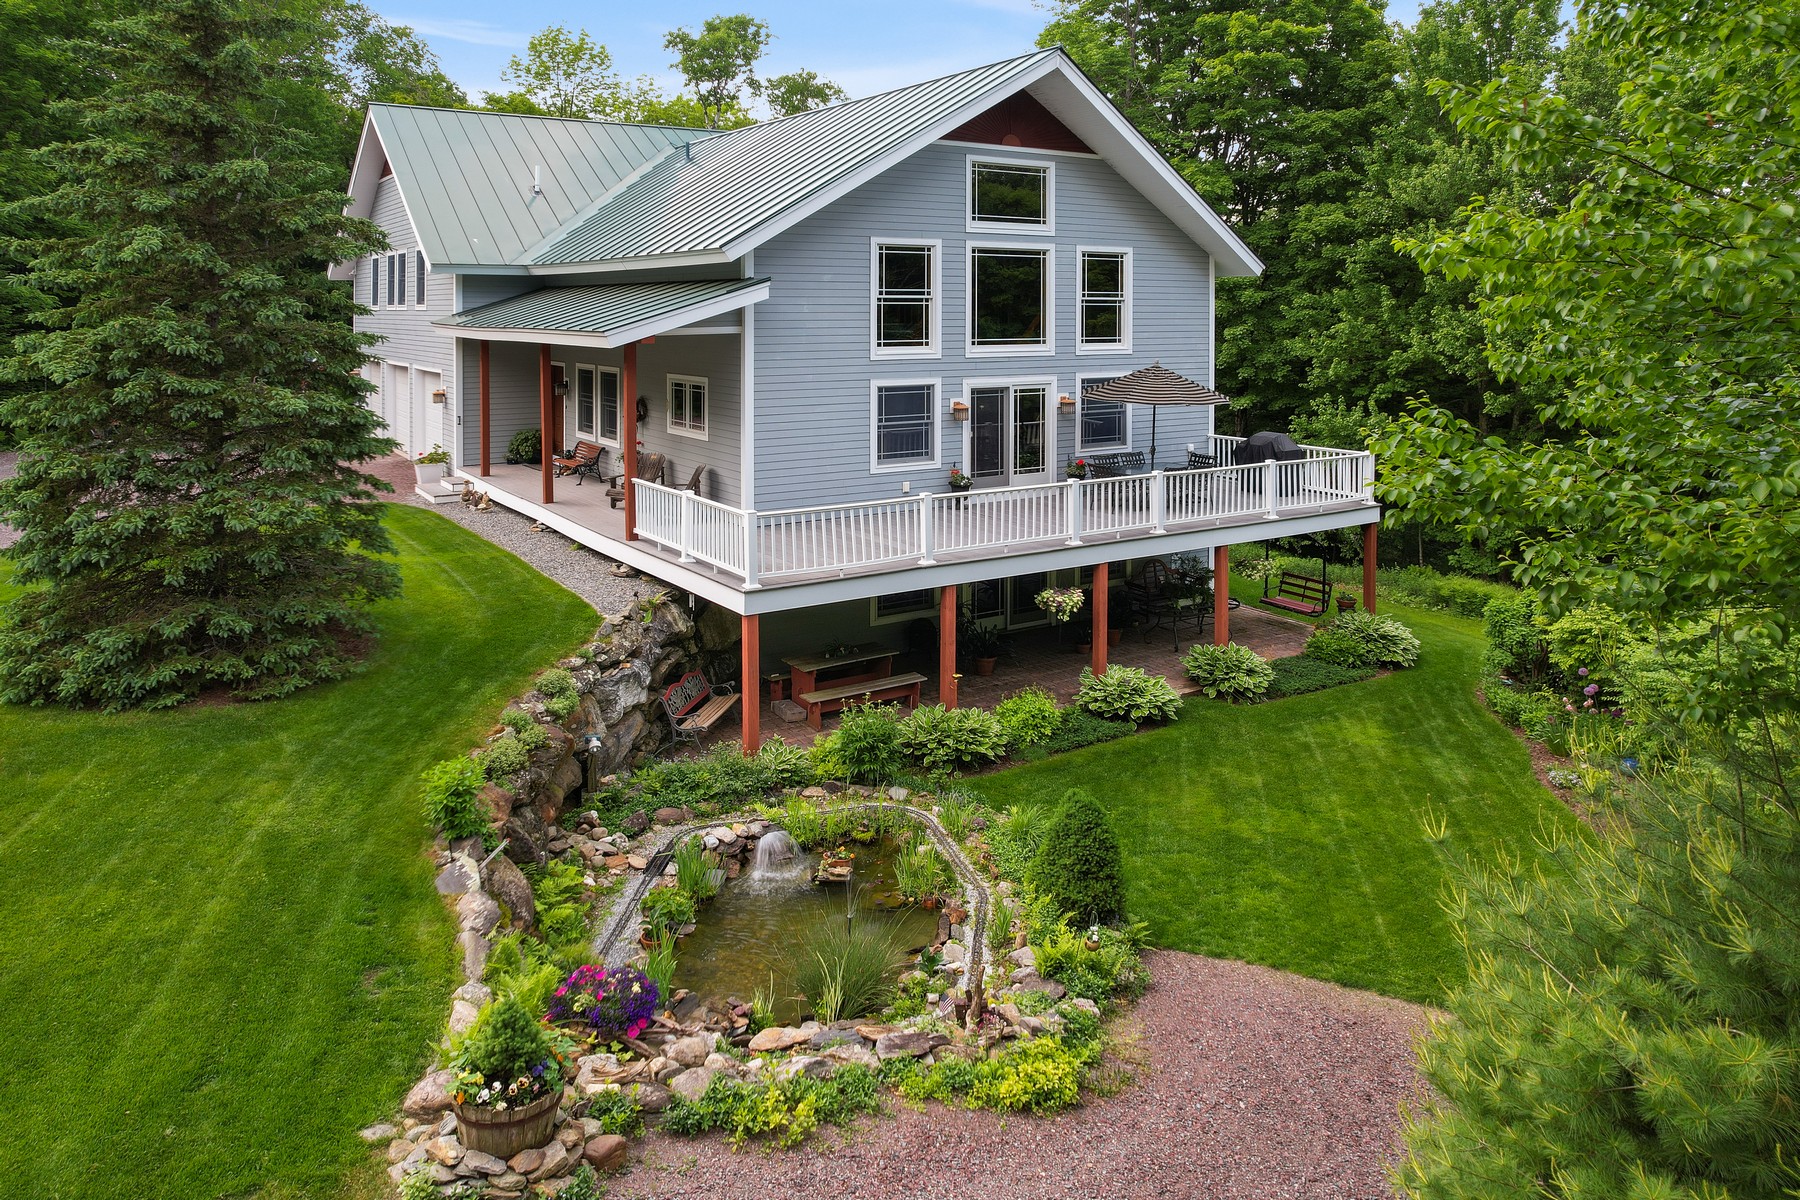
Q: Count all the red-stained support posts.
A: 8